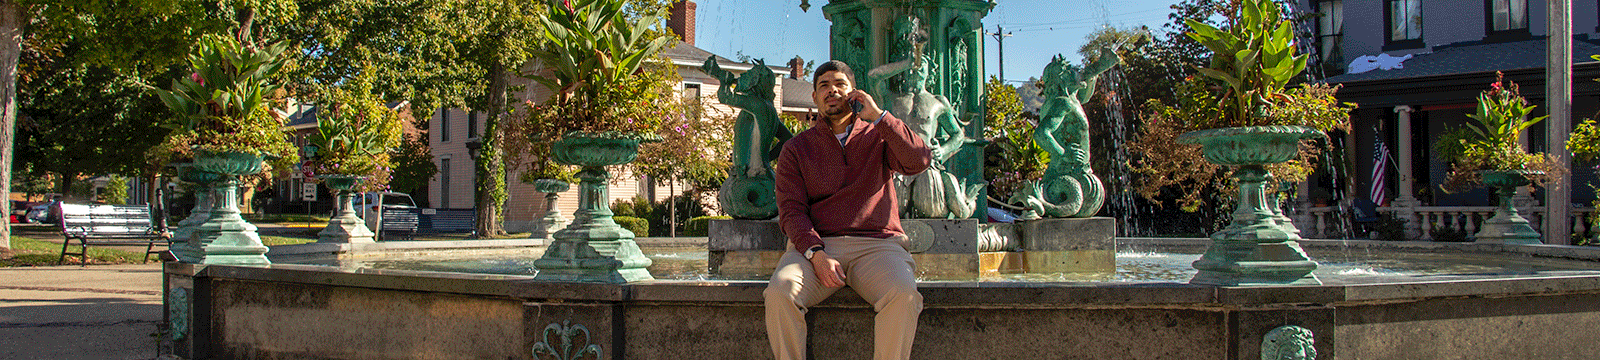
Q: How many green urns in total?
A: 7